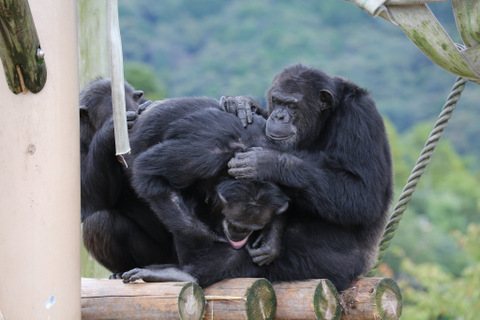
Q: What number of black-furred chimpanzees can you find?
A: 3